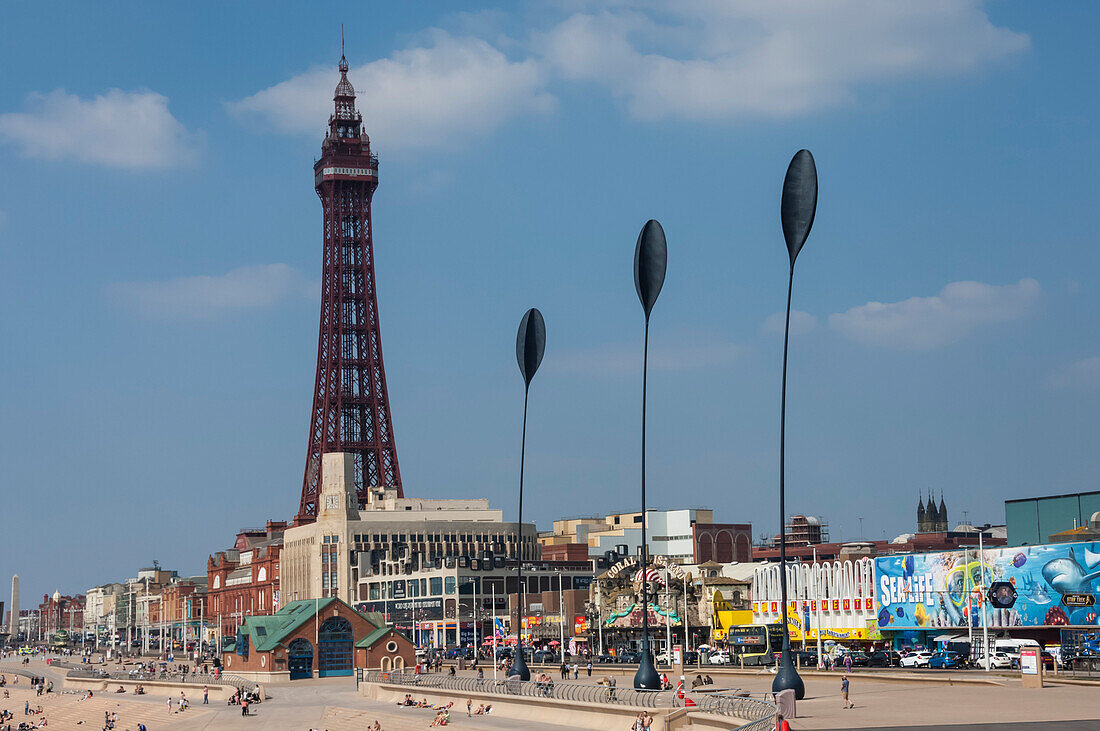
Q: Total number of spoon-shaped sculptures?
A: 3